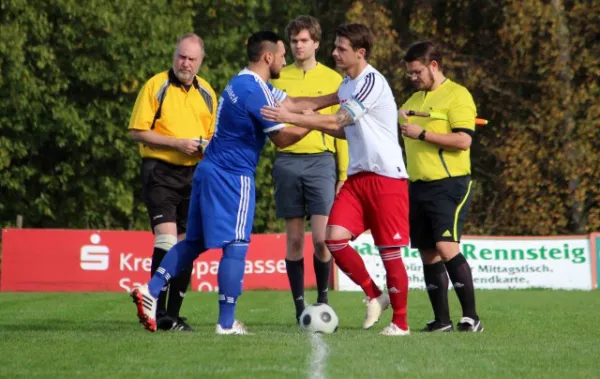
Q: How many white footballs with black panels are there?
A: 1